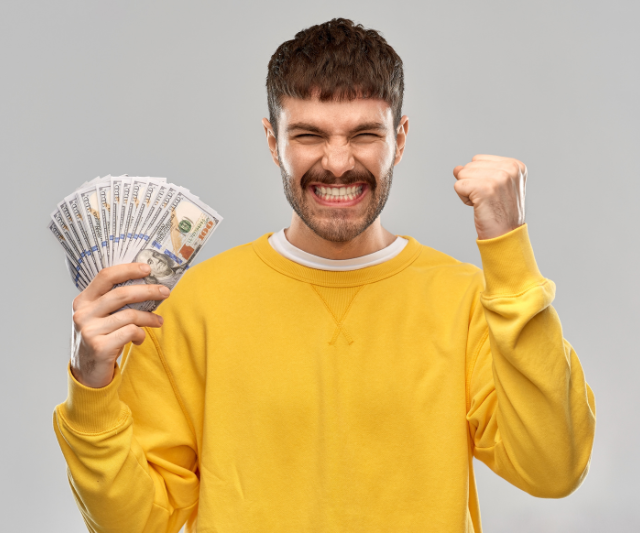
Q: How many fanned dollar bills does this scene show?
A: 13